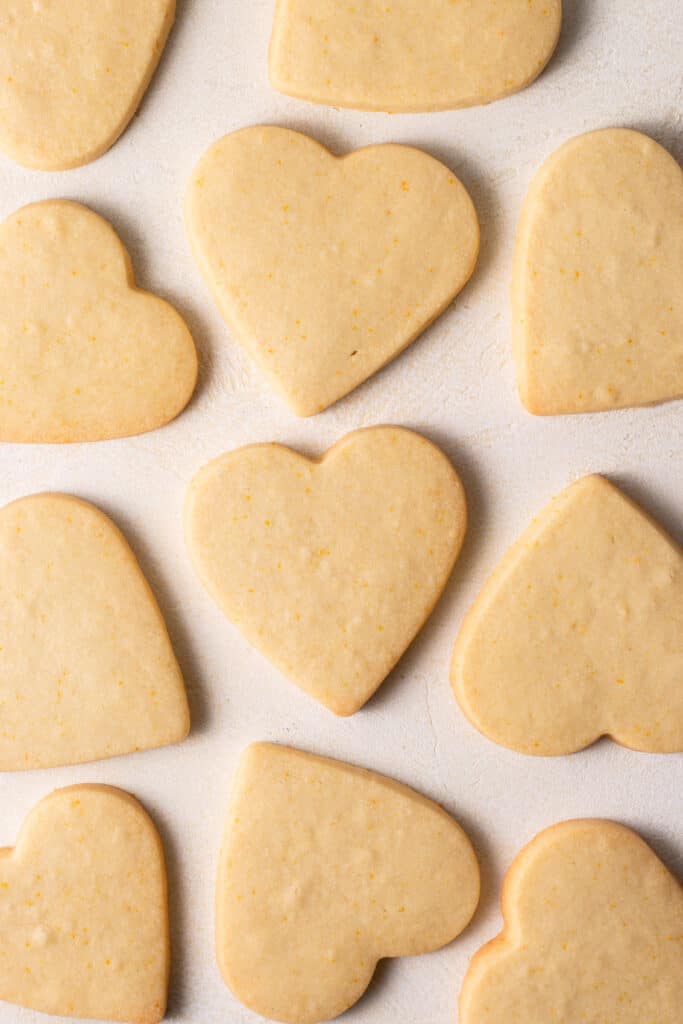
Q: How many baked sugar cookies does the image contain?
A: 11